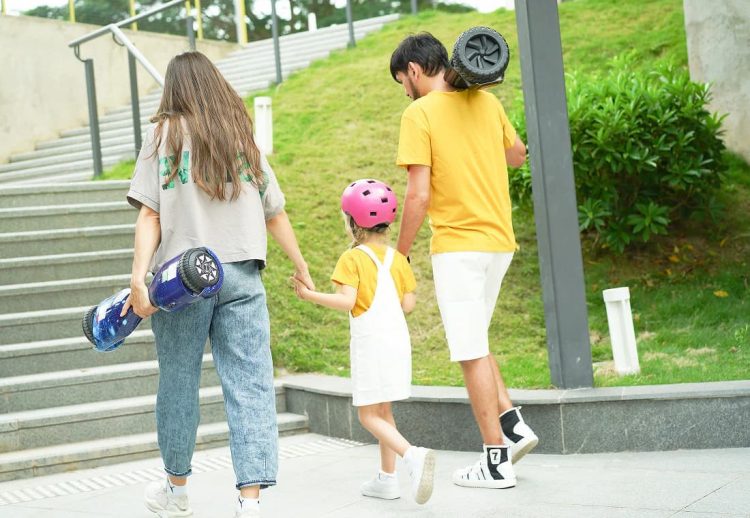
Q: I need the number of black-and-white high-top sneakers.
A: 2